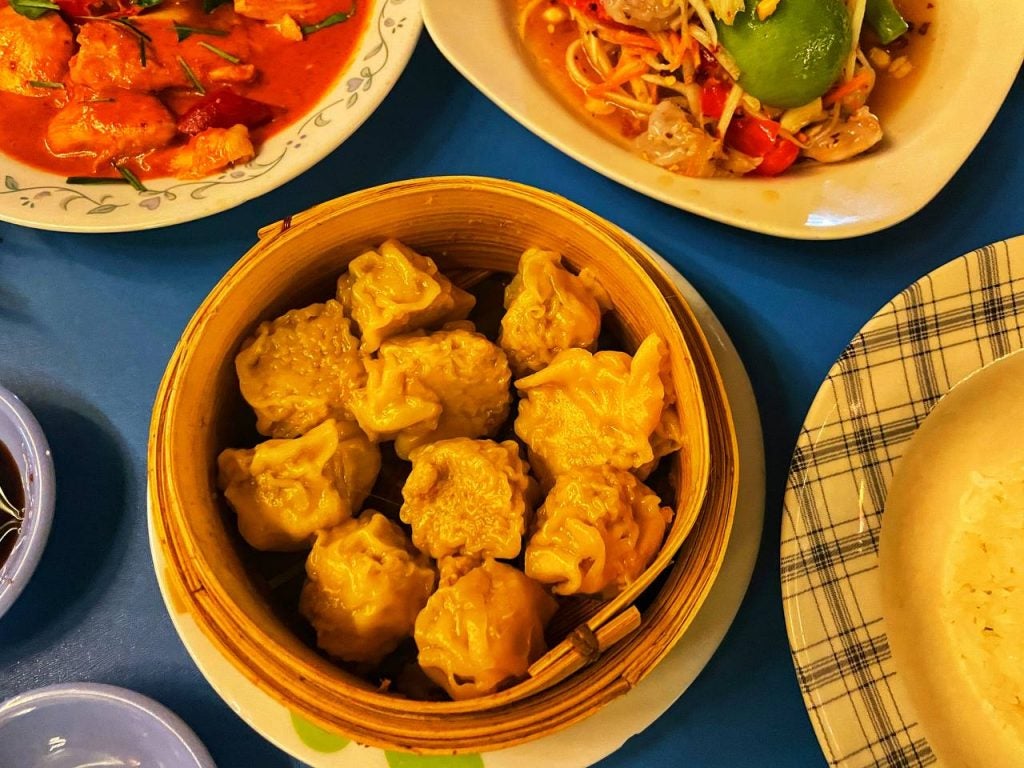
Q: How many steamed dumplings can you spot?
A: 10